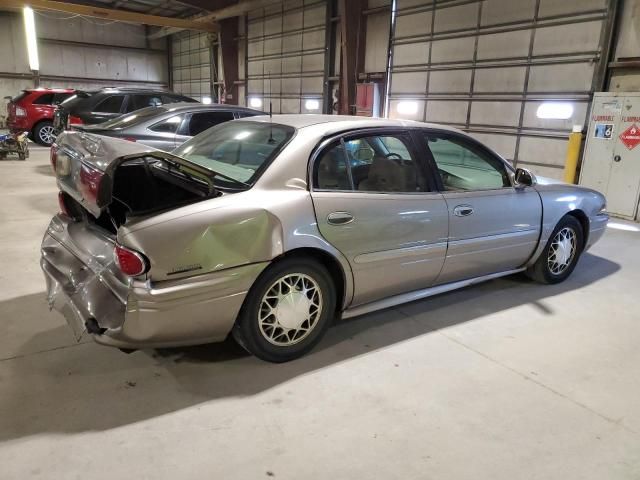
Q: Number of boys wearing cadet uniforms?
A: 0